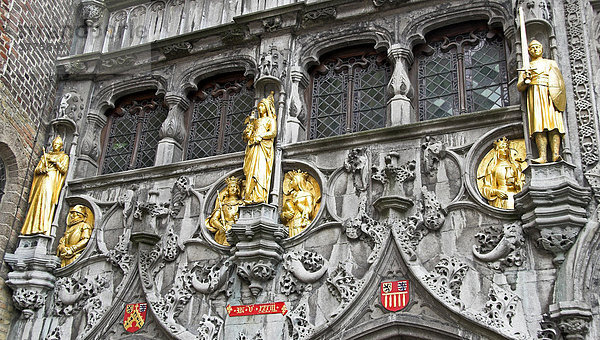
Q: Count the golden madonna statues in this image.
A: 1